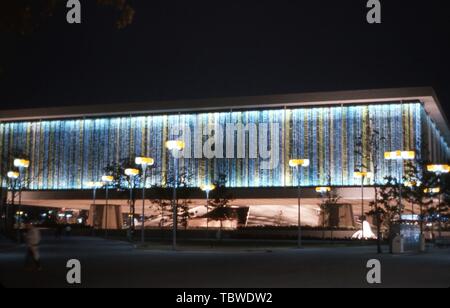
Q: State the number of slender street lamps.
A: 15